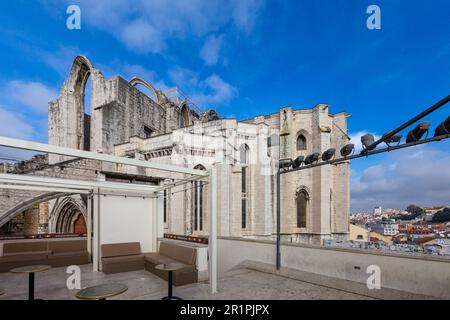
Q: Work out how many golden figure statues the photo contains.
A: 0